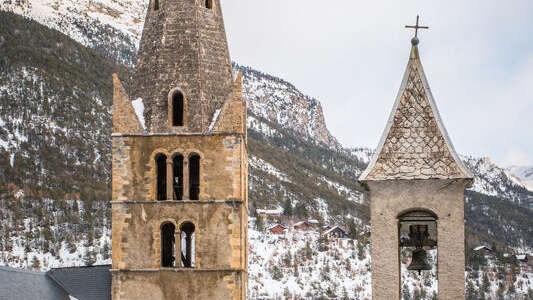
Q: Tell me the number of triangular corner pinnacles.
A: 2